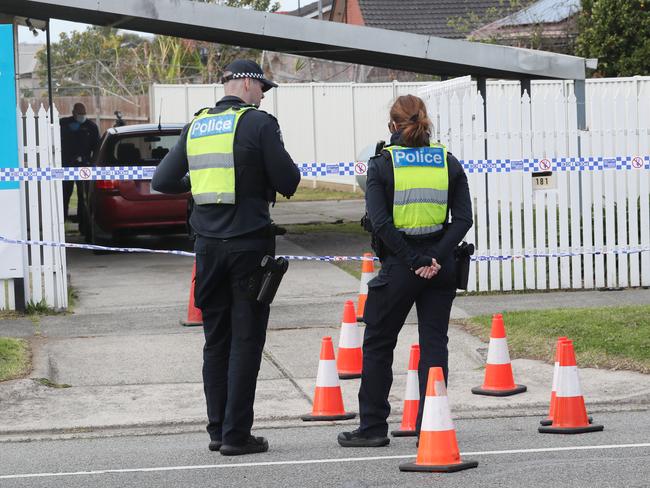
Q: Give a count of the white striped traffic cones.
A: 8